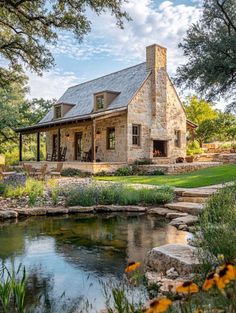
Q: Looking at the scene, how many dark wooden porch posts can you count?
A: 4